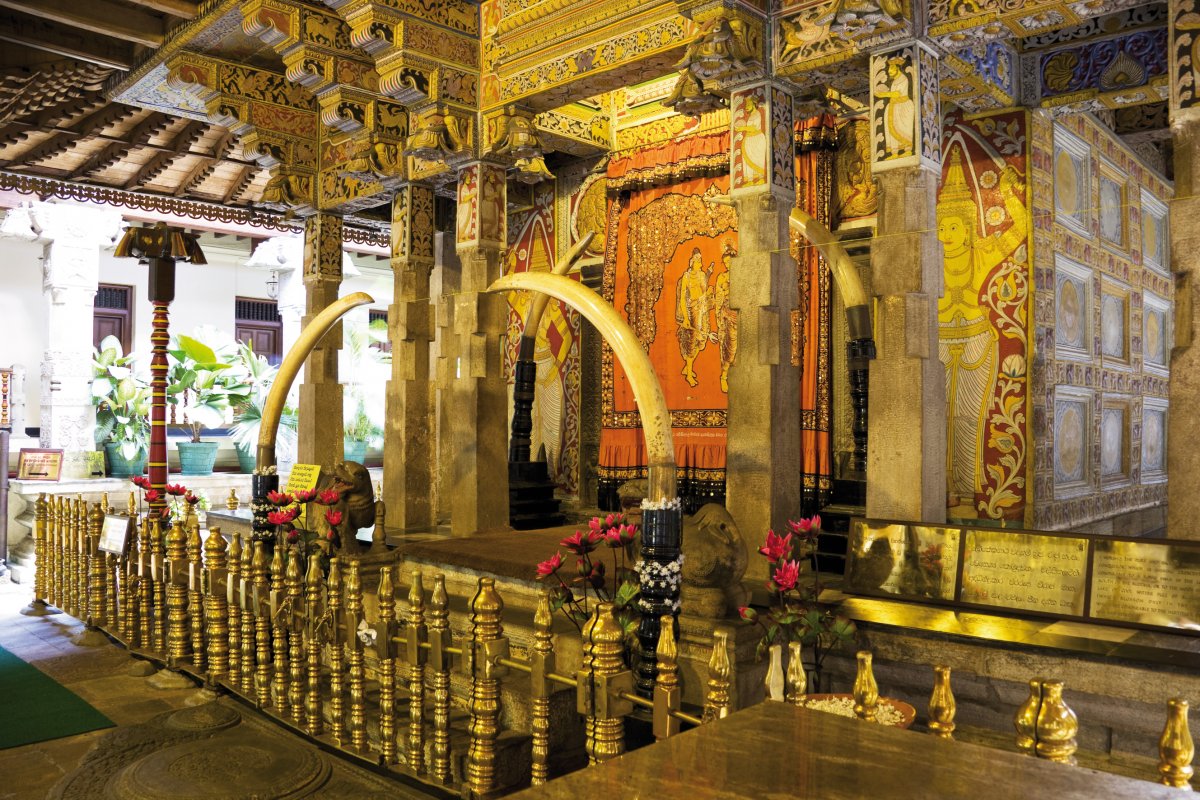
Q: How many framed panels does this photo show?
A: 9